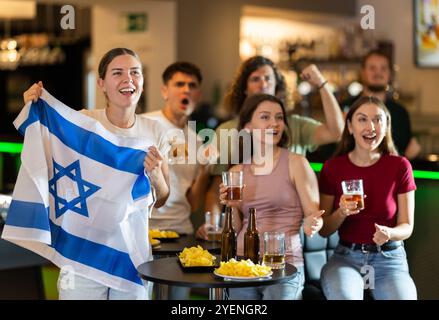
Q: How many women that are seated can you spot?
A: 2